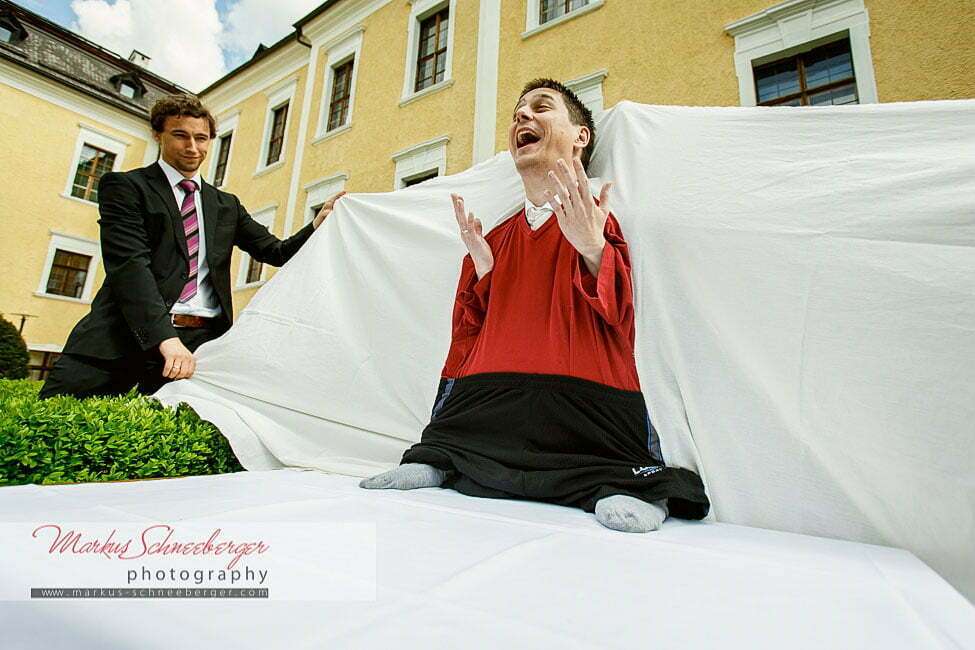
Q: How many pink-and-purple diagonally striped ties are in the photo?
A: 1